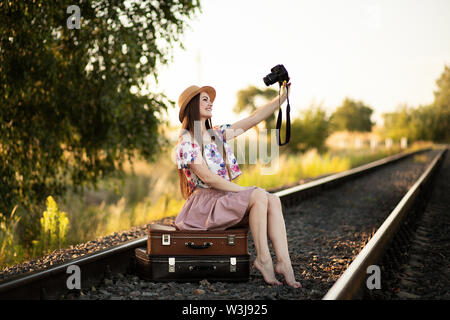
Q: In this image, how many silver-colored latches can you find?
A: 4